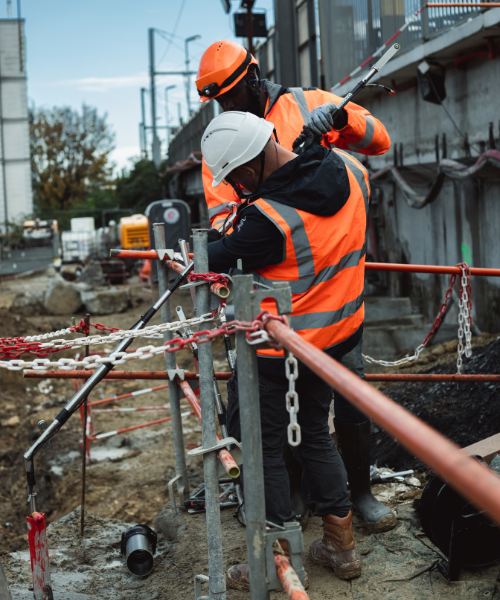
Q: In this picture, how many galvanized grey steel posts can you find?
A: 3